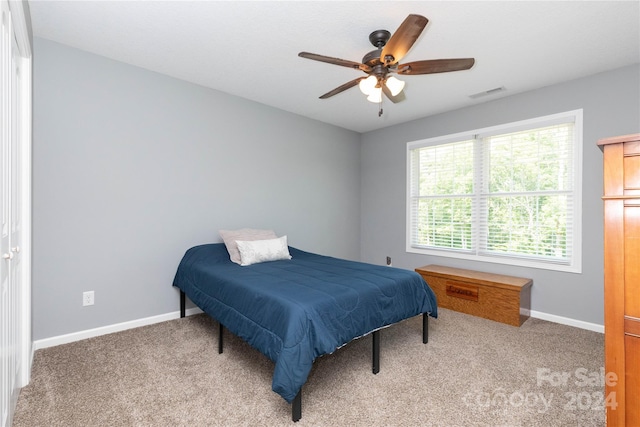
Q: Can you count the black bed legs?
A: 5